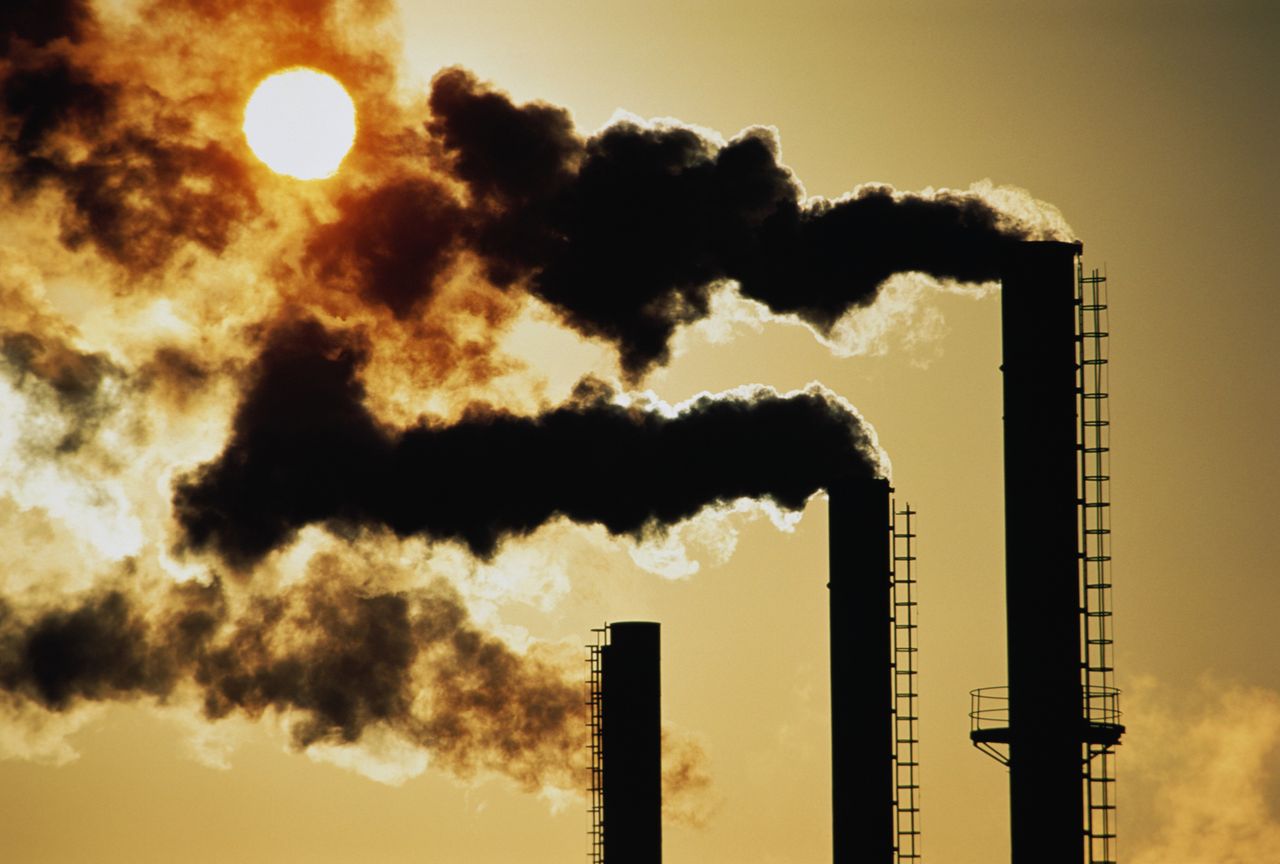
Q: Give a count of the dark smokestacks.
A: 3